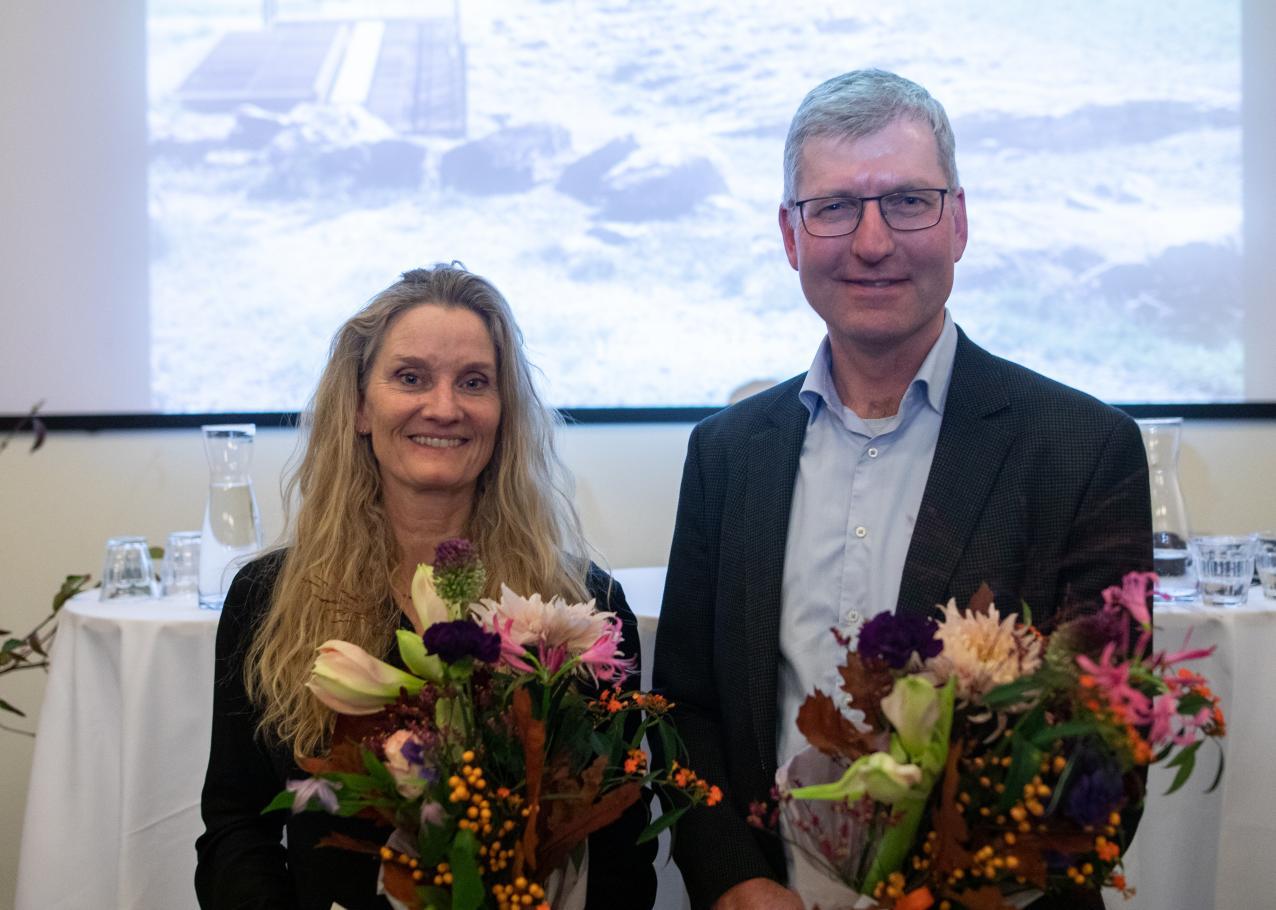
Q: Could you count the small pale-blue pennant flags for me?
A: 0